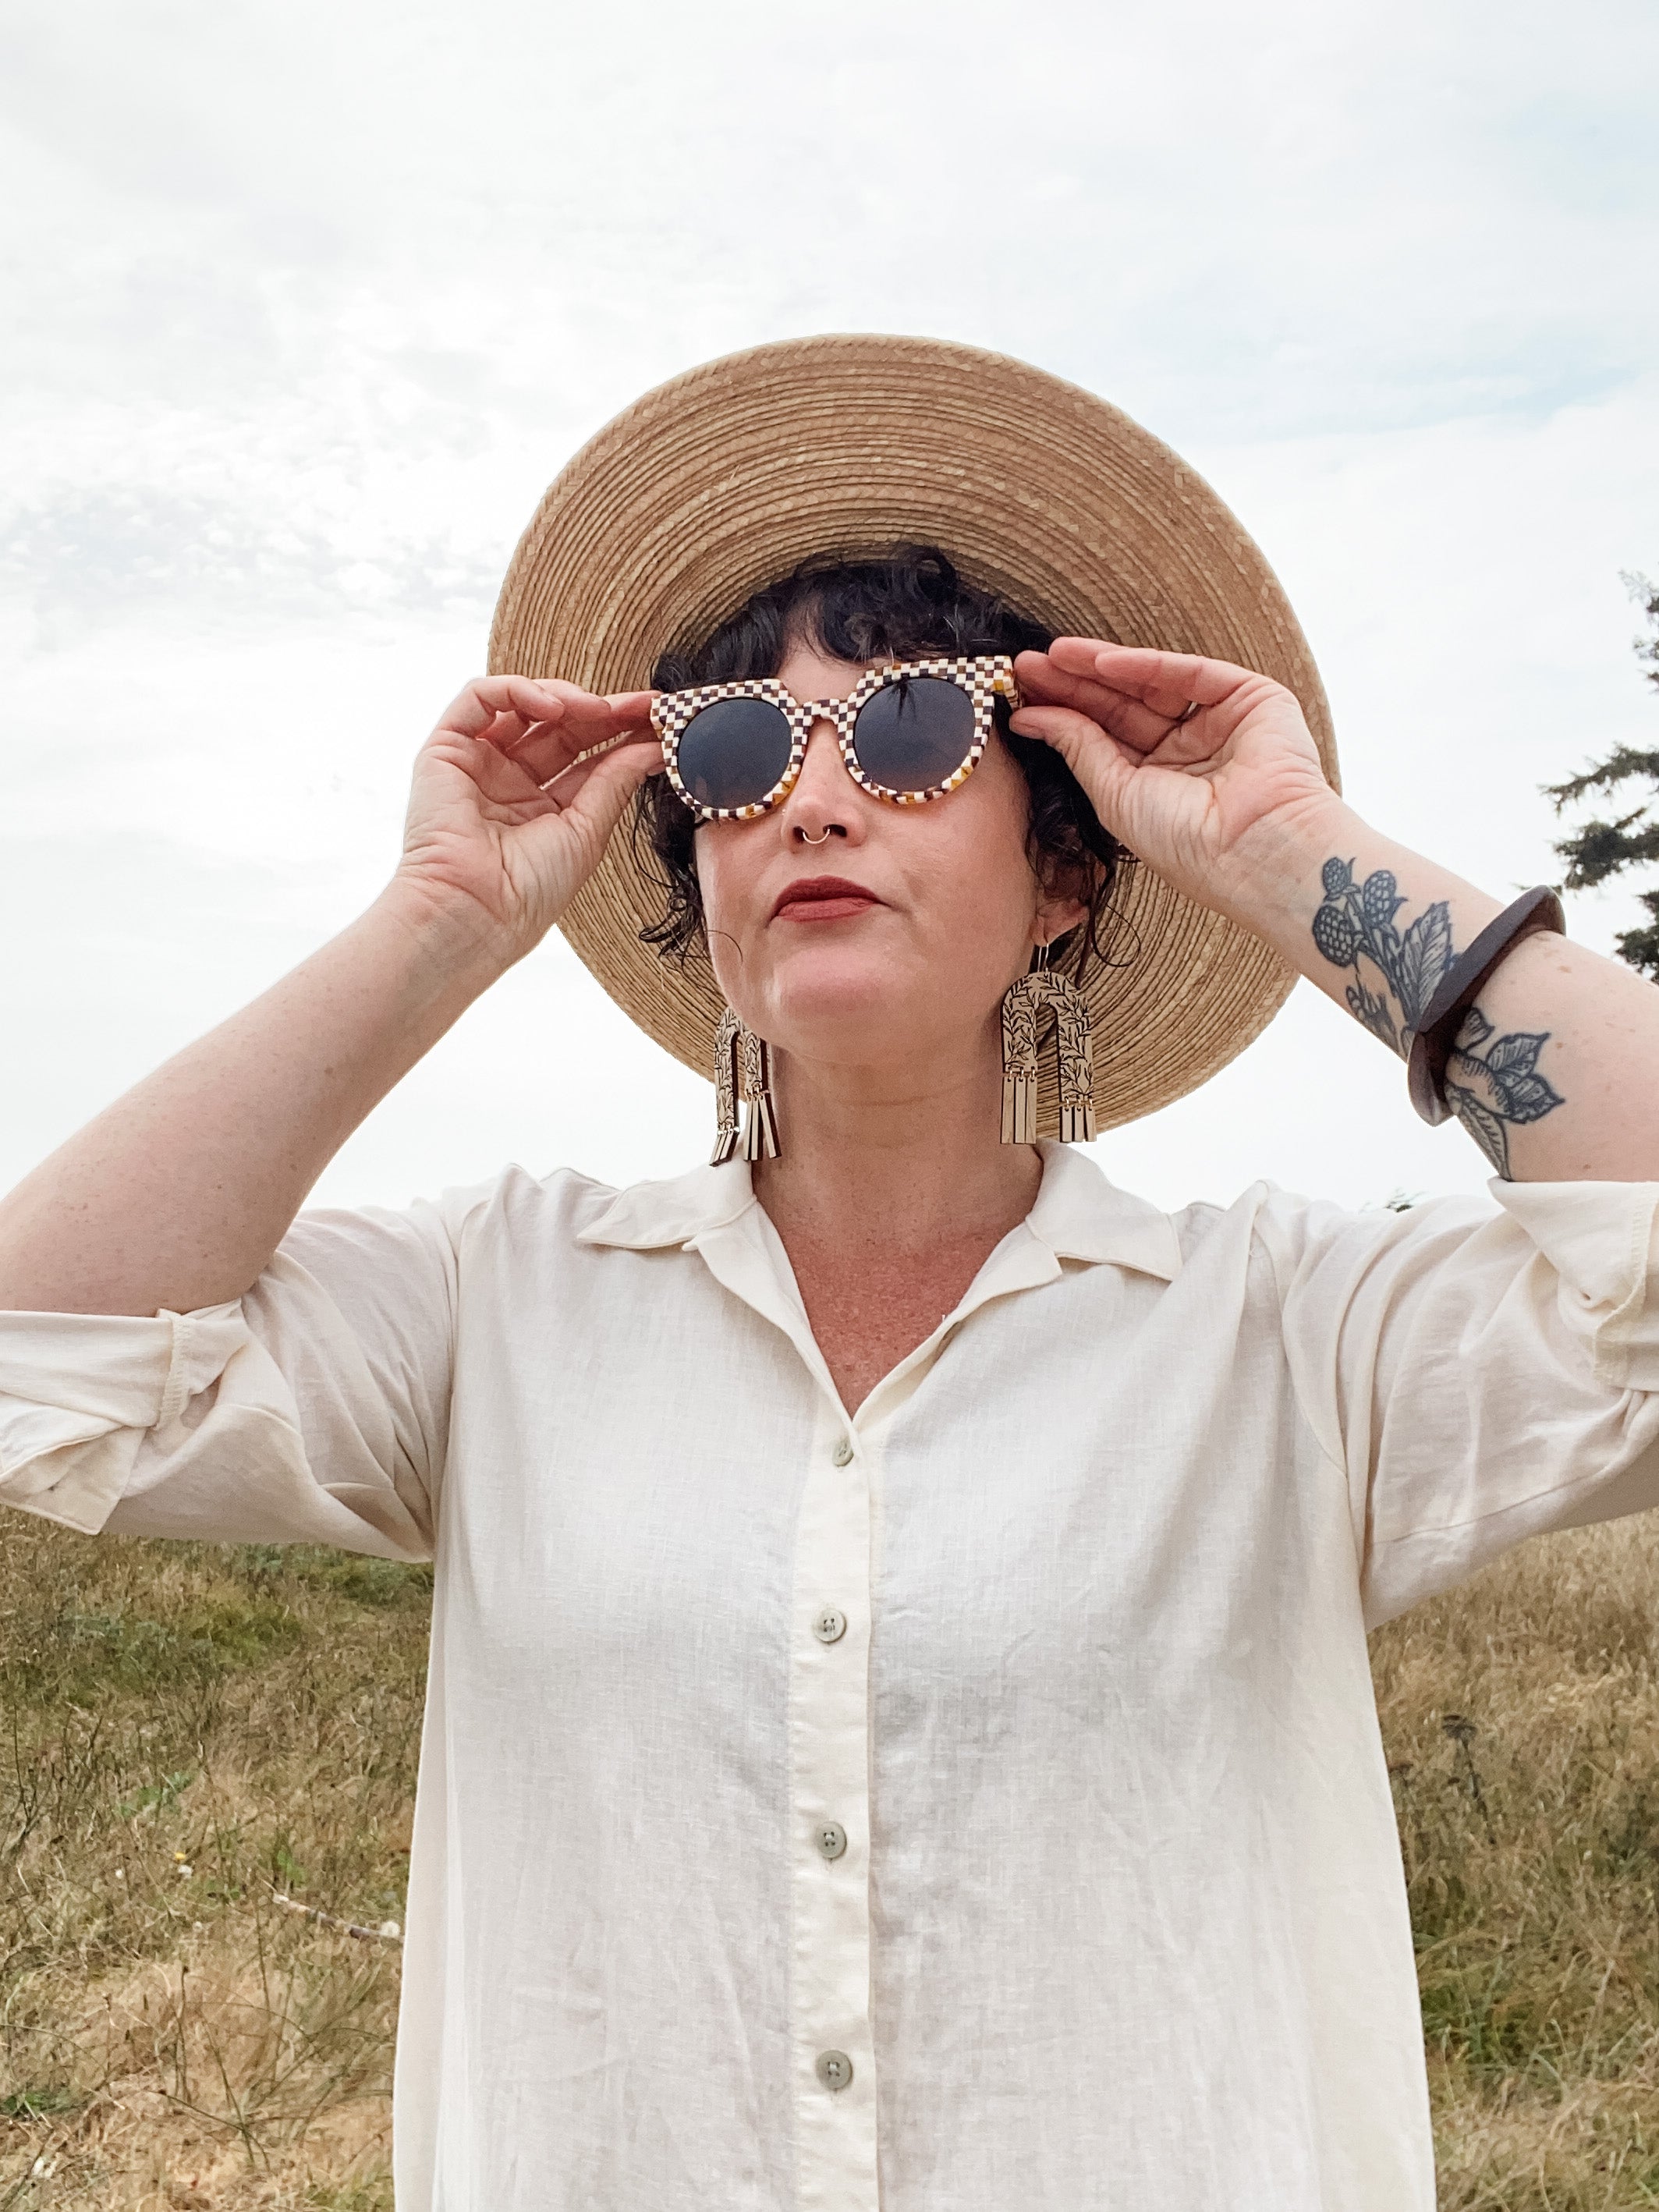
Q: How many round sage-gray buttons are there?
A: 4